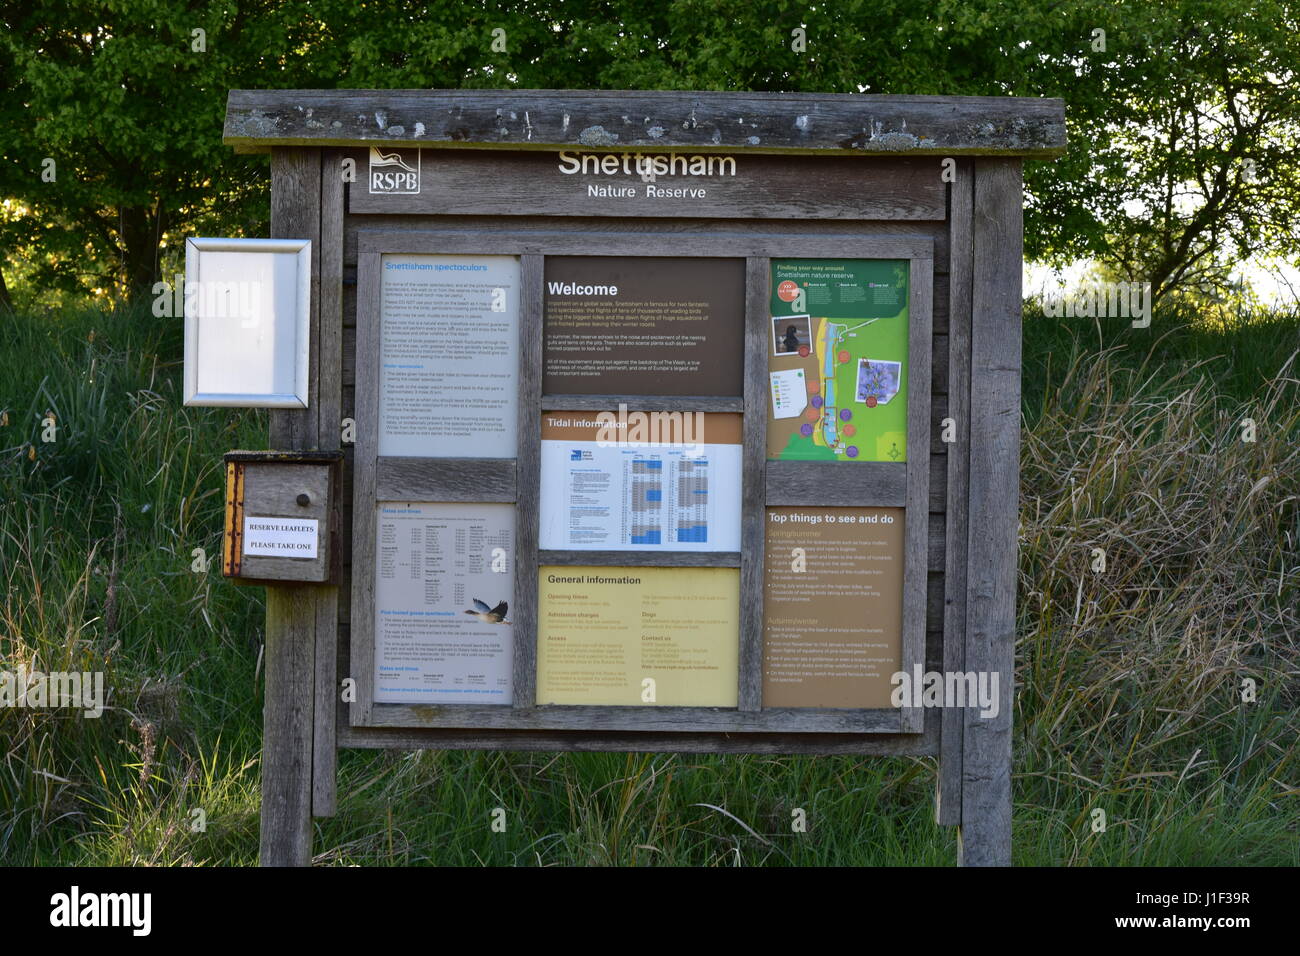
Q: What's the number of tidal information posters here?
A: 1